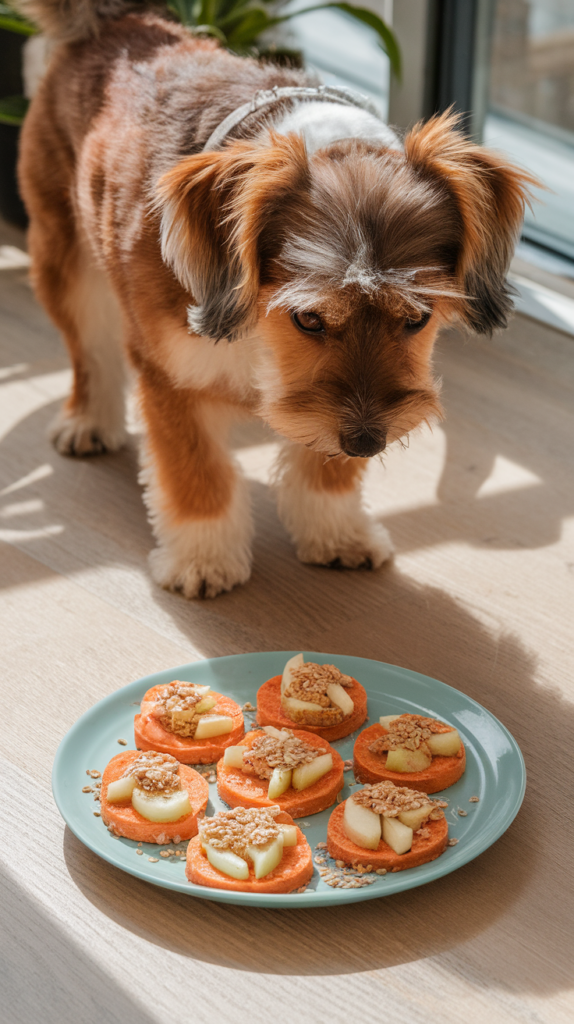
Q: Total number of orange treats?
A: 7